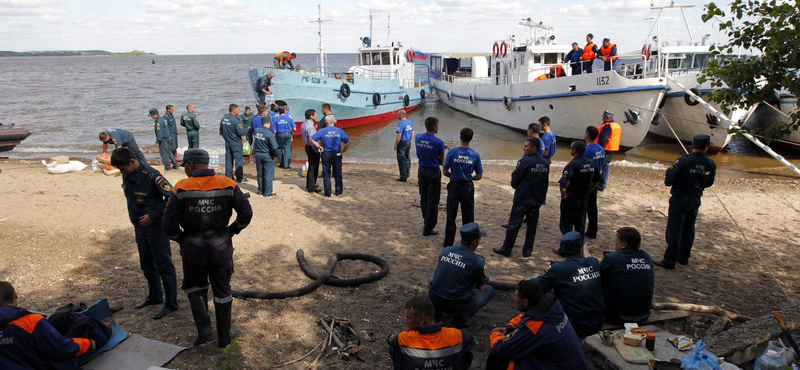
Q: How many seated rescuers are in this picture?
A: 6